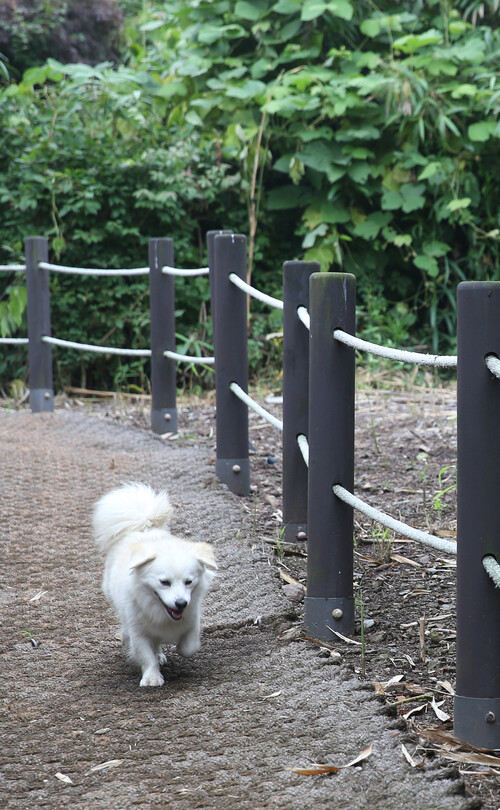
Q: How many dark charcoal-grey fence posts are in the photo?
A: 7